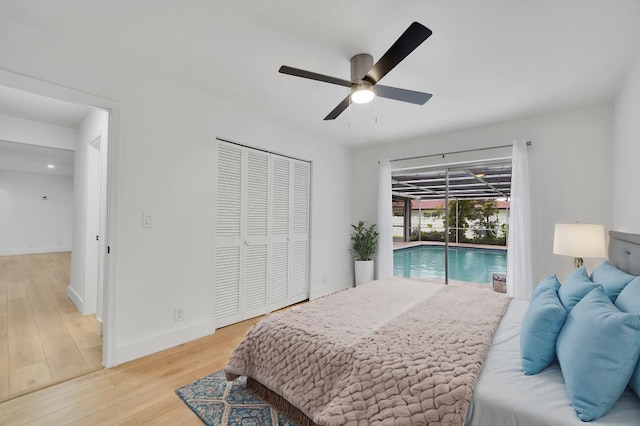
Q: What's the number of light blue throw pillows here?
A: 6